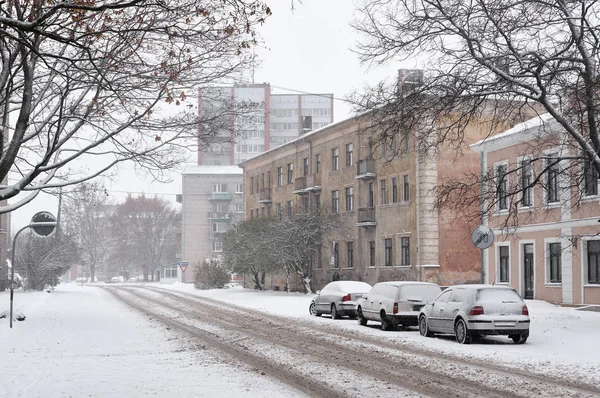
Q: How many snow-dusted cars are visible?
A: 3